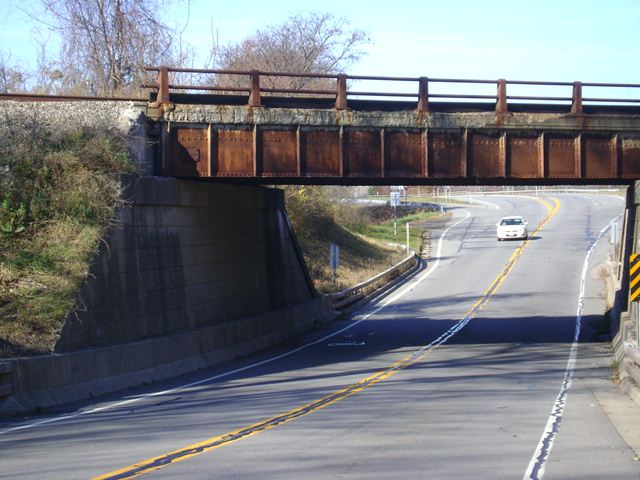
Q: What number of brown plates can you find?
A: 12